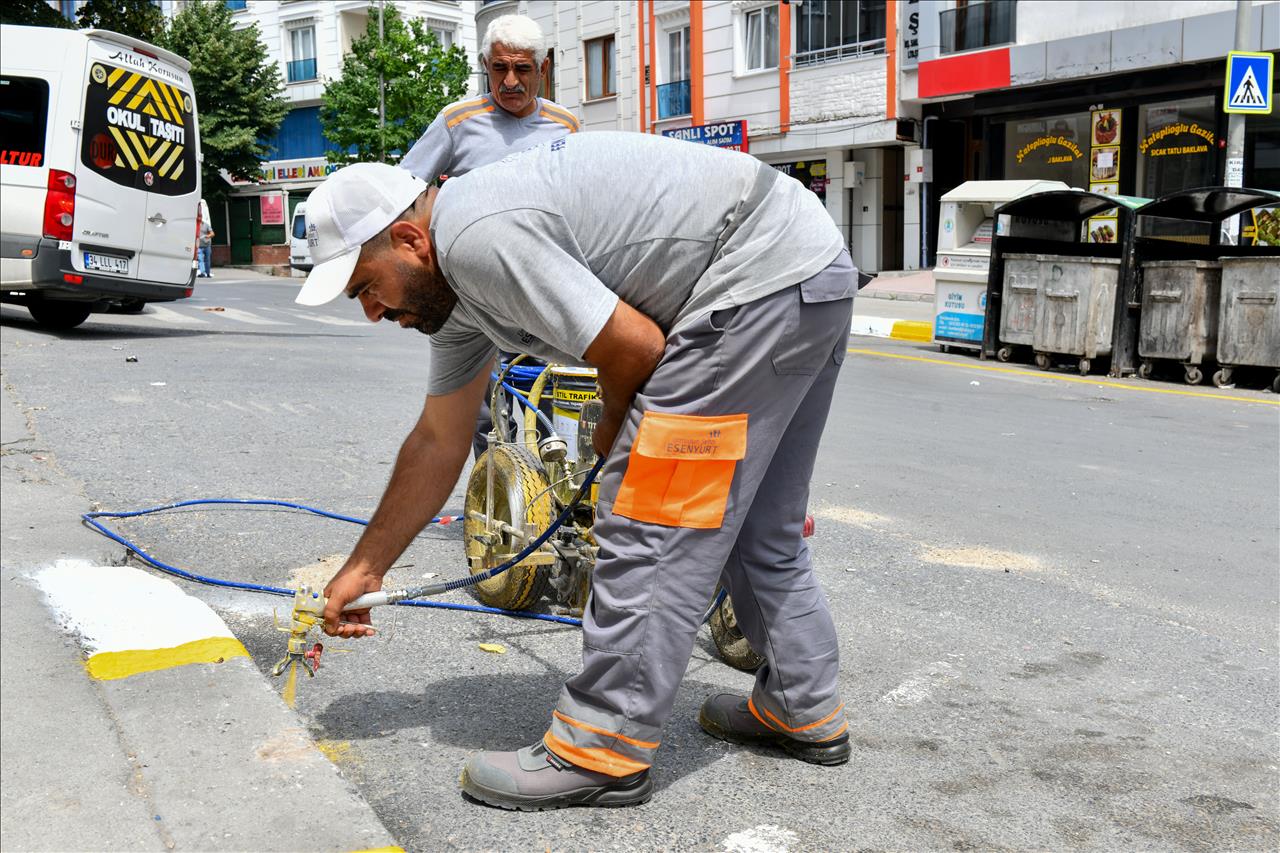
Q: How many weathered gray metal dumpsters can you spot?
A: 4